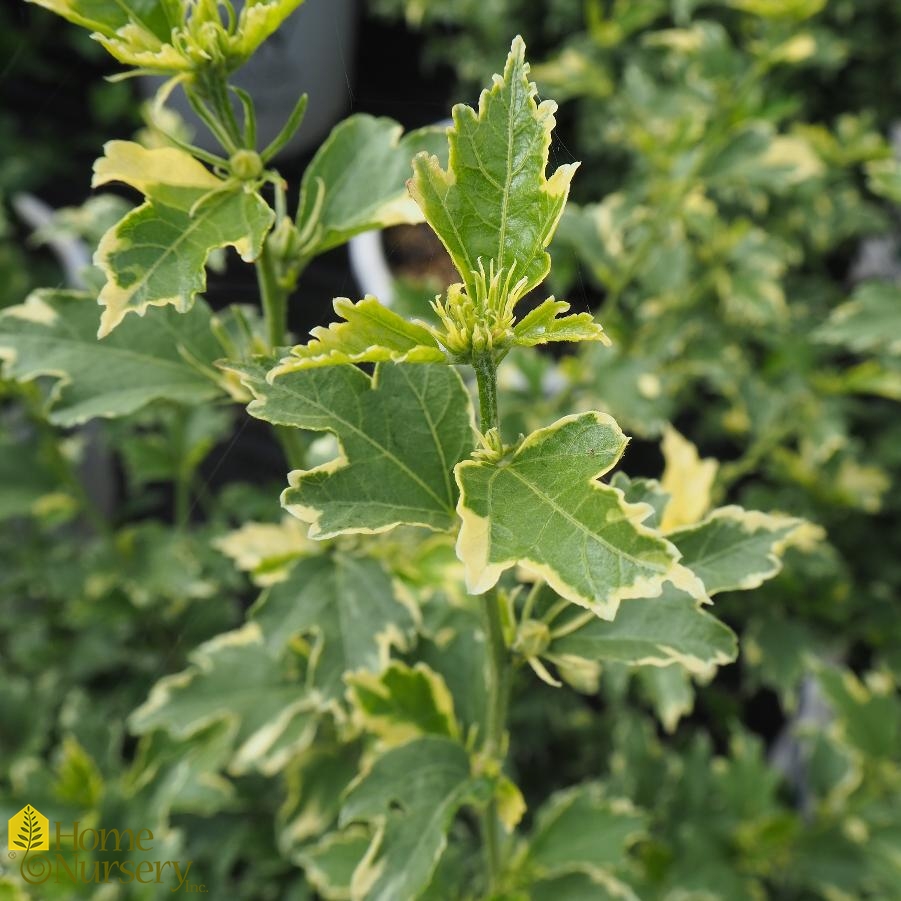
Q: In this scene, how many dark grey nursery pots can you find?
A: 1